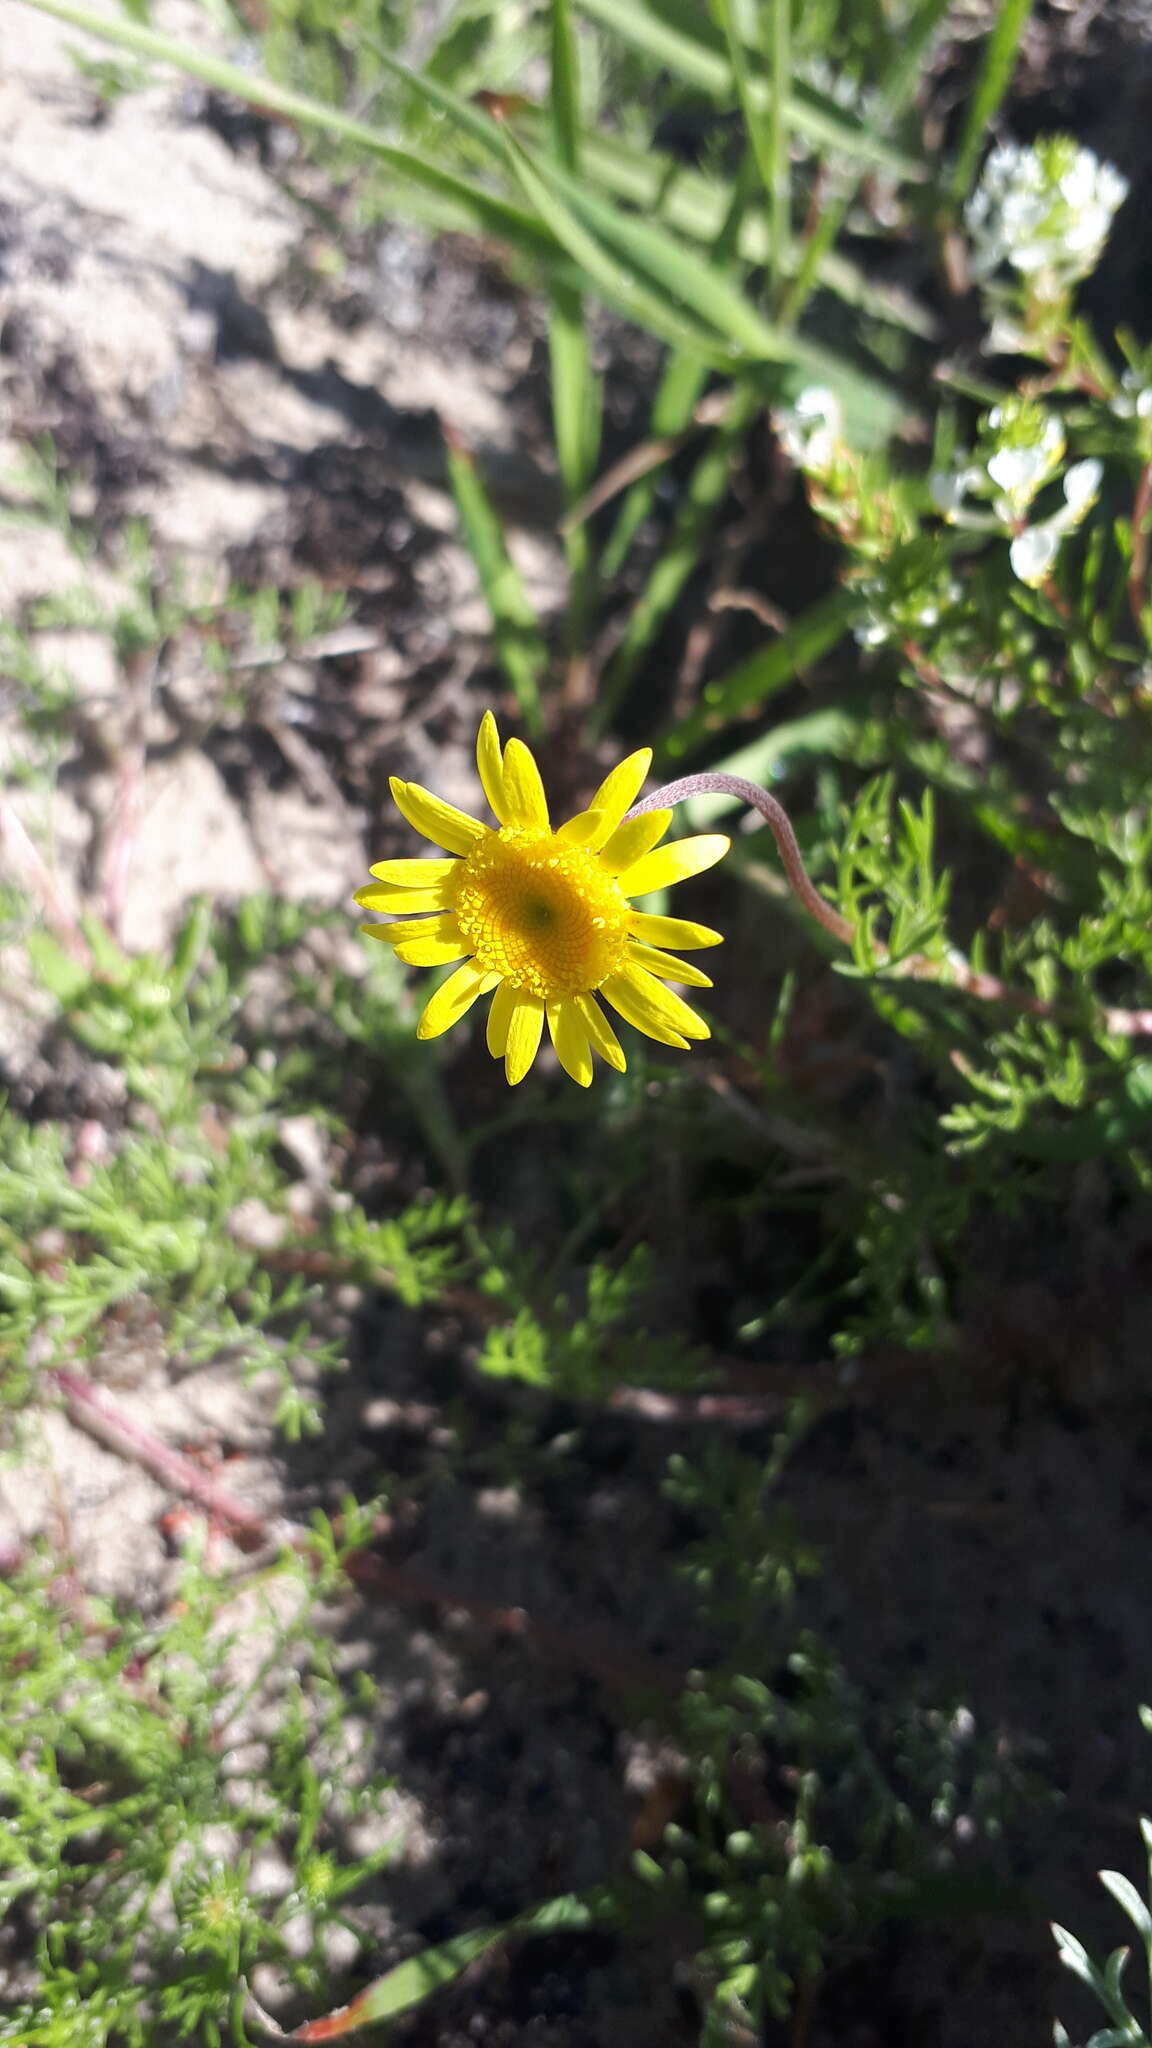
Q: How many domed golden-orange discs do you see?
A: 1